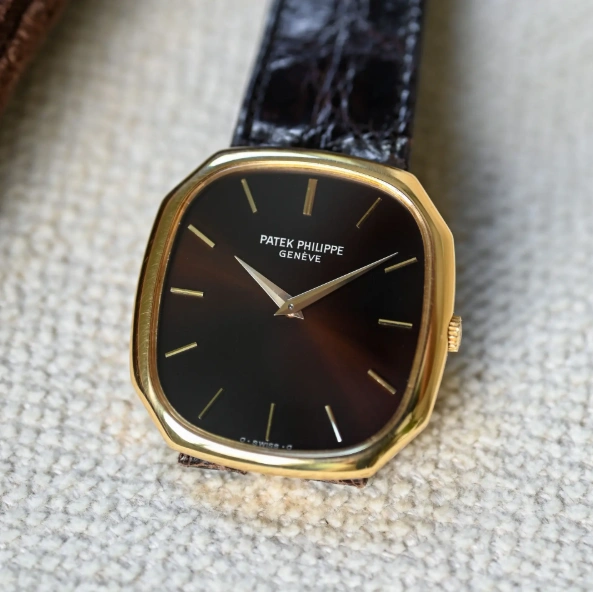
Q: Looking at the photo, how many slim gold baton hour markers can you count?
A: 12